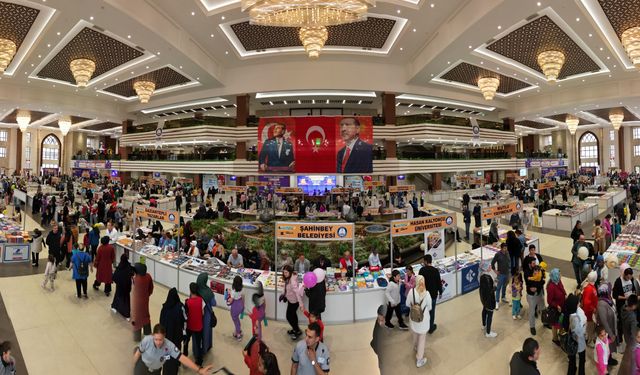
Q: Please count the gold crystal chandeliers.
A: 12